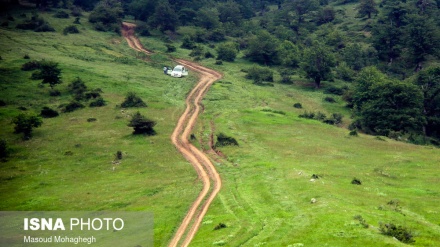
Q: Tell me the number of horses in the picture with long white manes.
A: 0